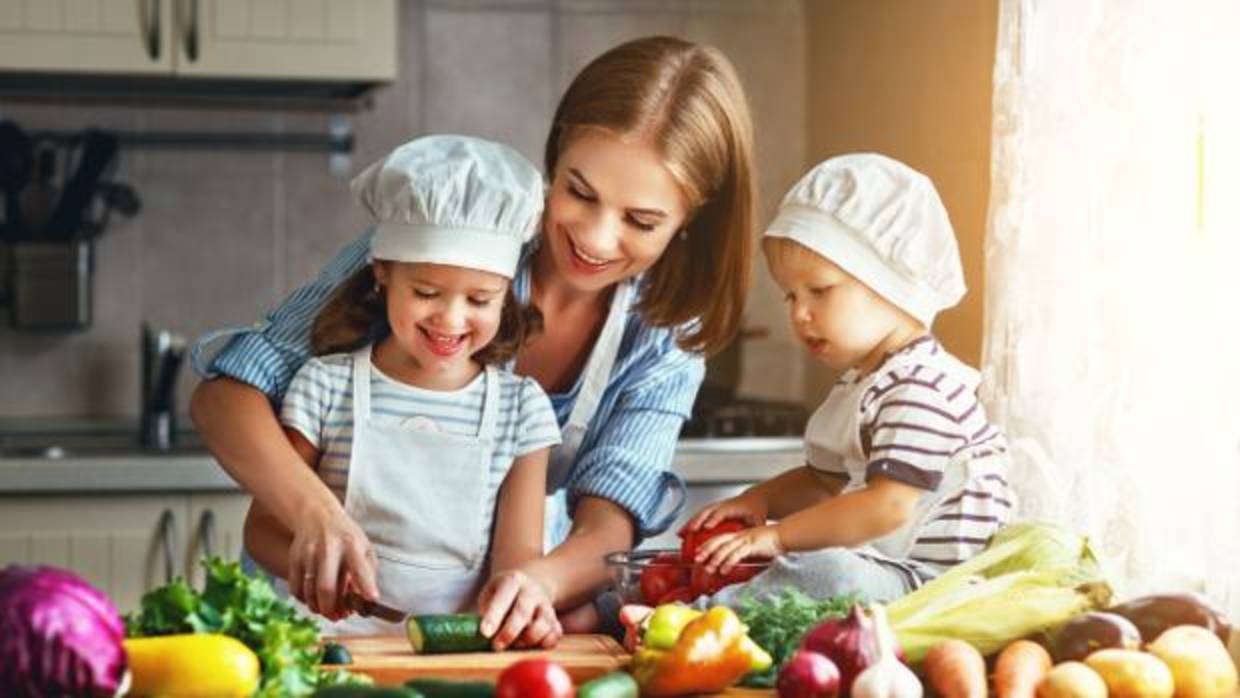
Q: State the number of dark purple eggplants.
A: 2